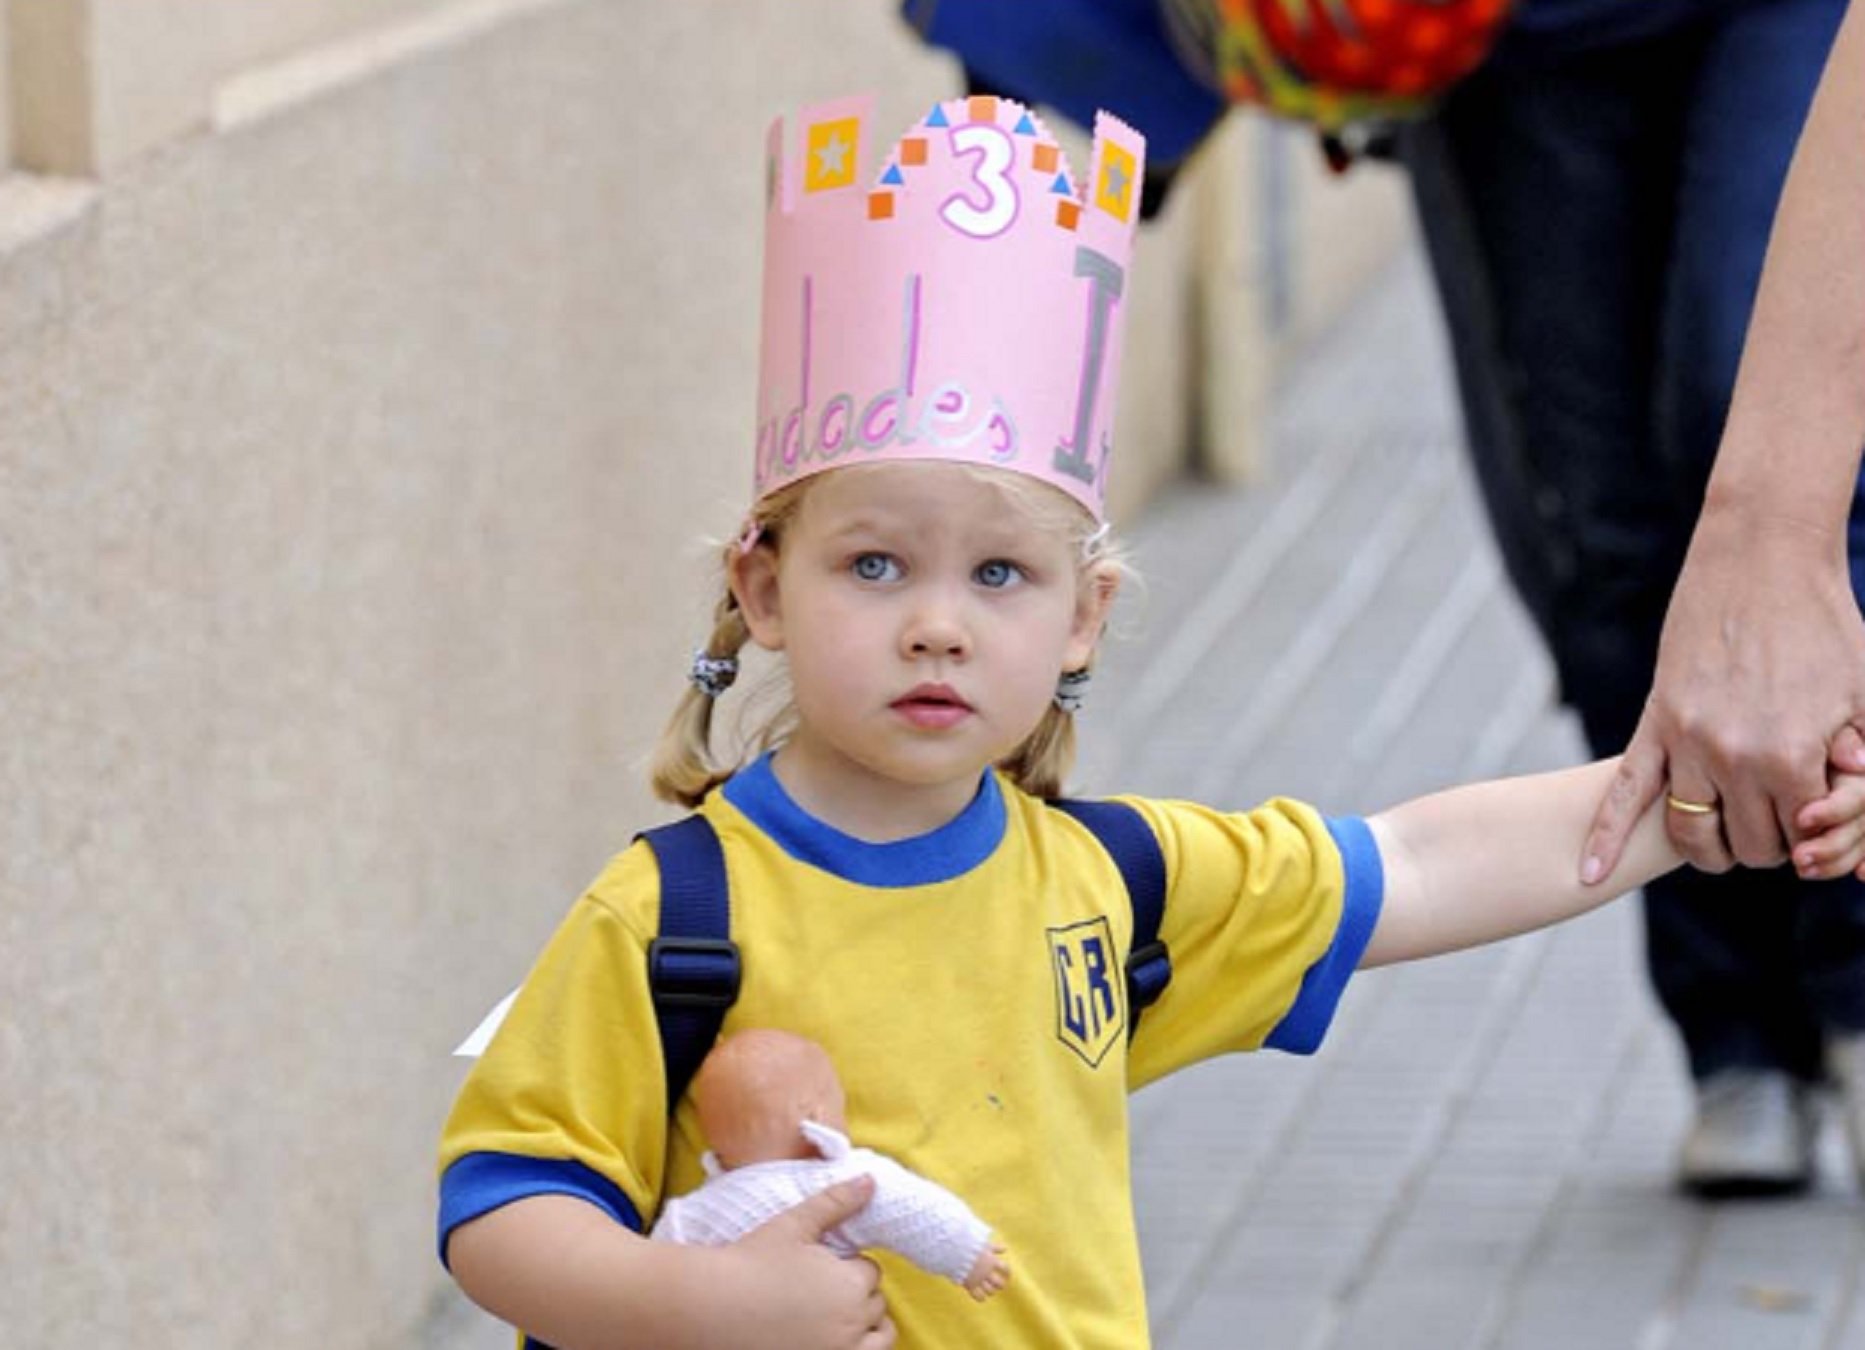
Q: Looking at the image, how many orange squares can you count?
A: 5